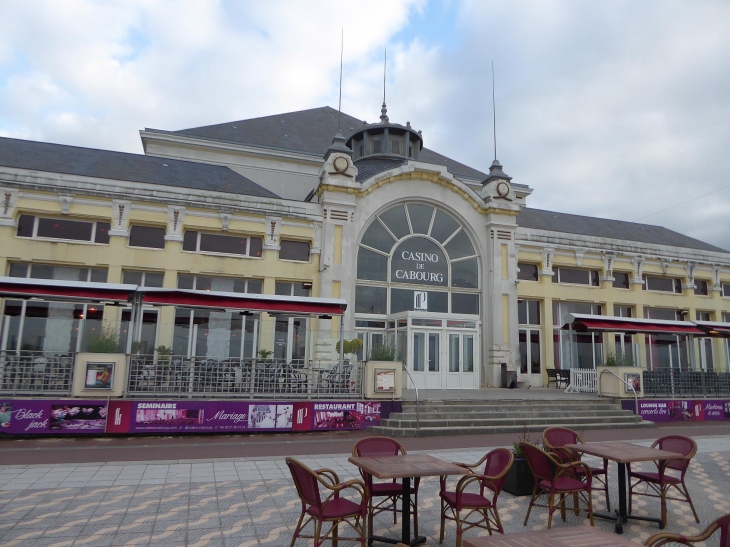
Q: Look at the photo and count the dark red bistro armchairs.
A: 7